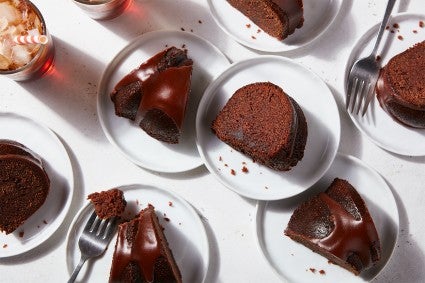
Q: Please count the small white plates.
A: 7